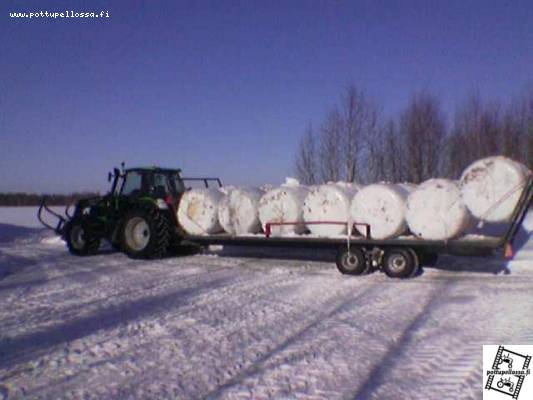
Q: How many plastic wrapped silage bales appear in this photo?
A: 7